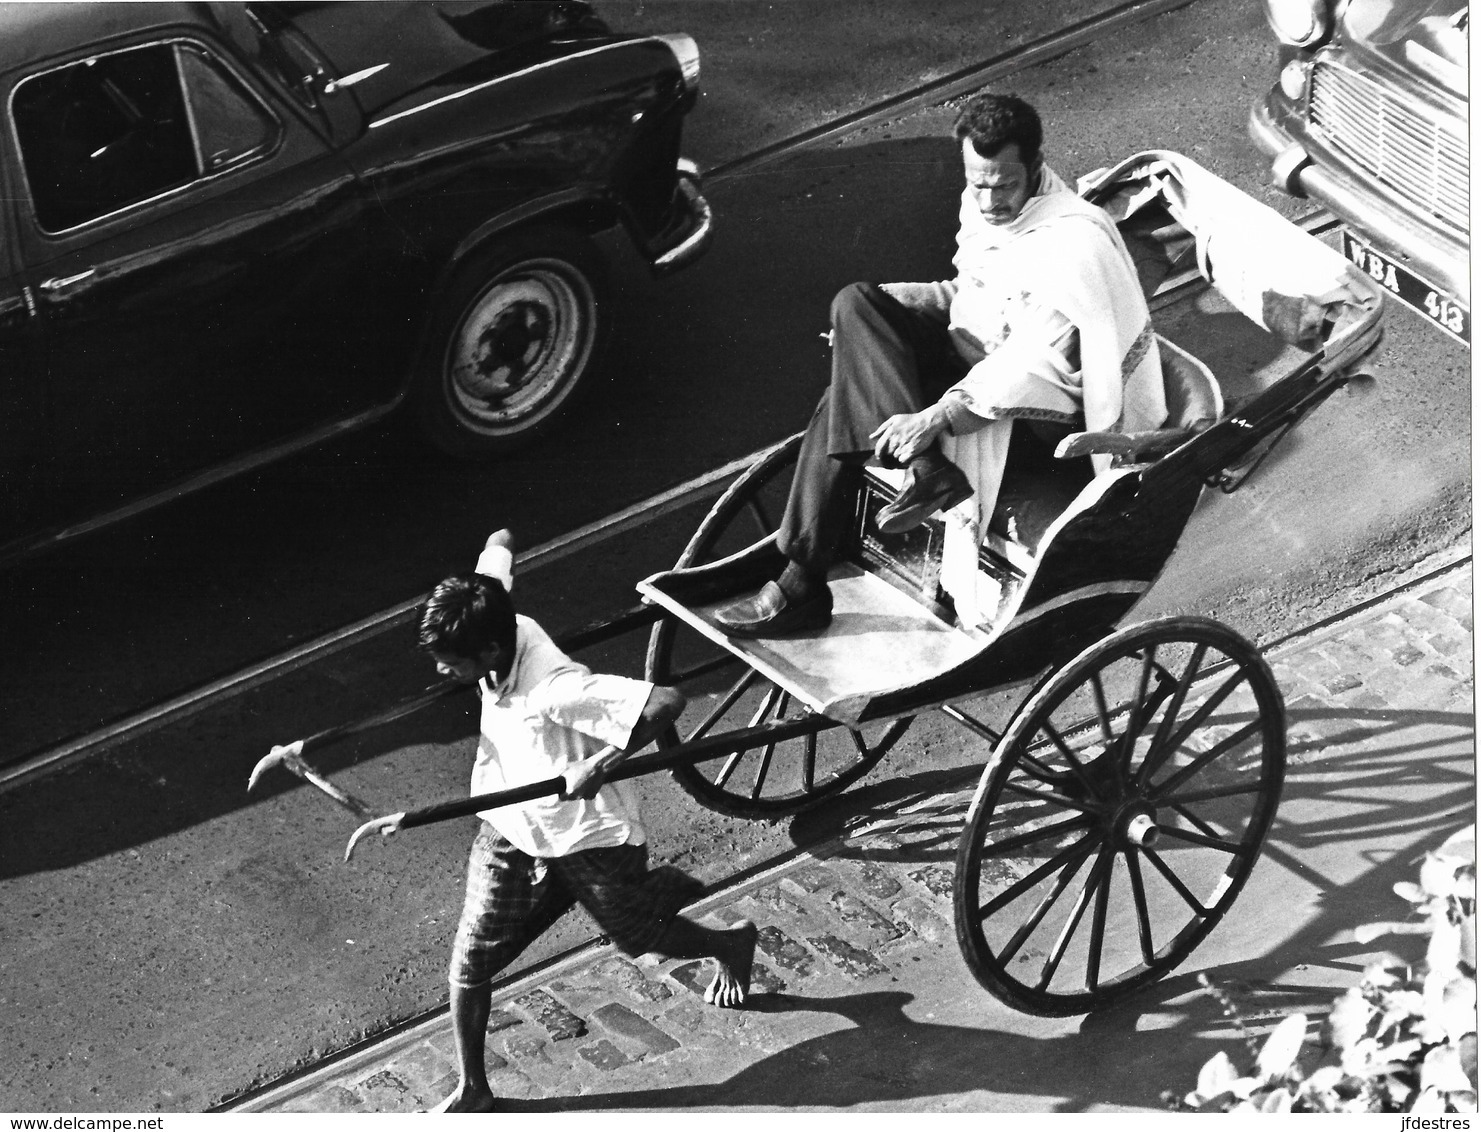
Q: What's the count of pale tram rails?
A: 3